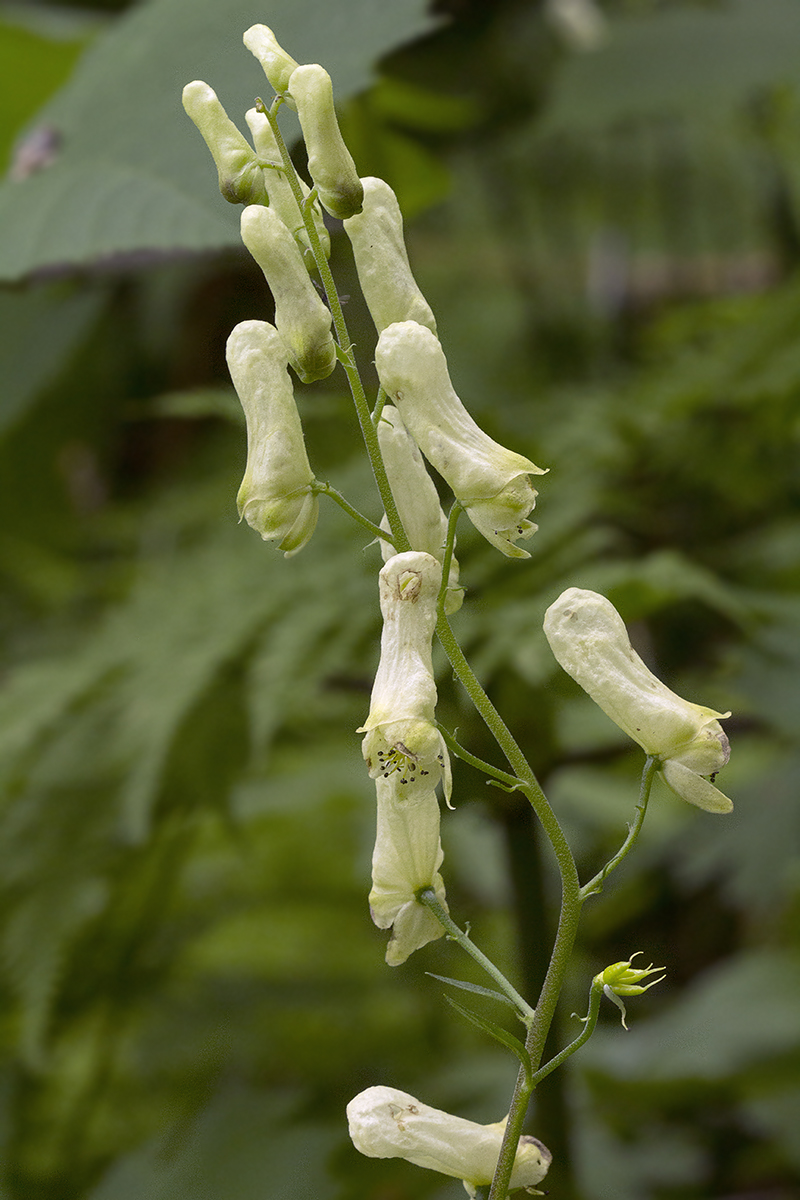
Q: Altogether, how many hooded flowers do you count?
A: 13